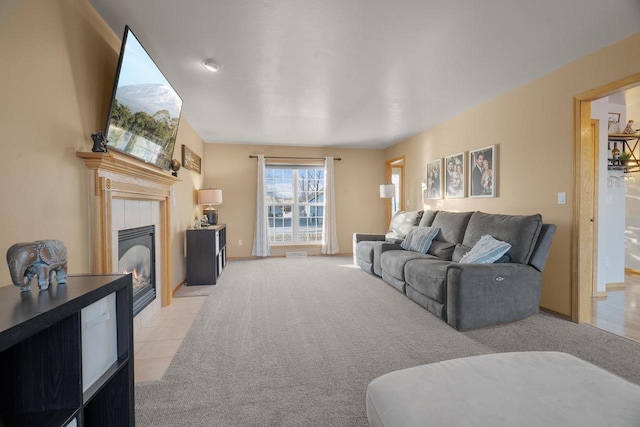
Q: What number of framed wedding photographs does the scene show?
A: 3